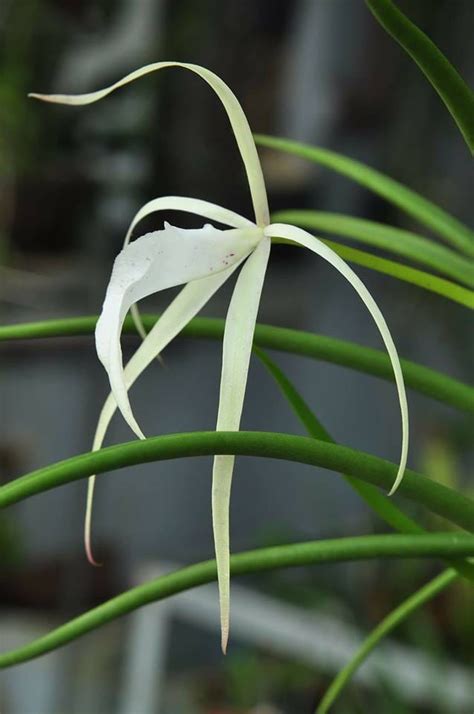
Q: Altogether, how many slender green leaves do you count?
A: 9